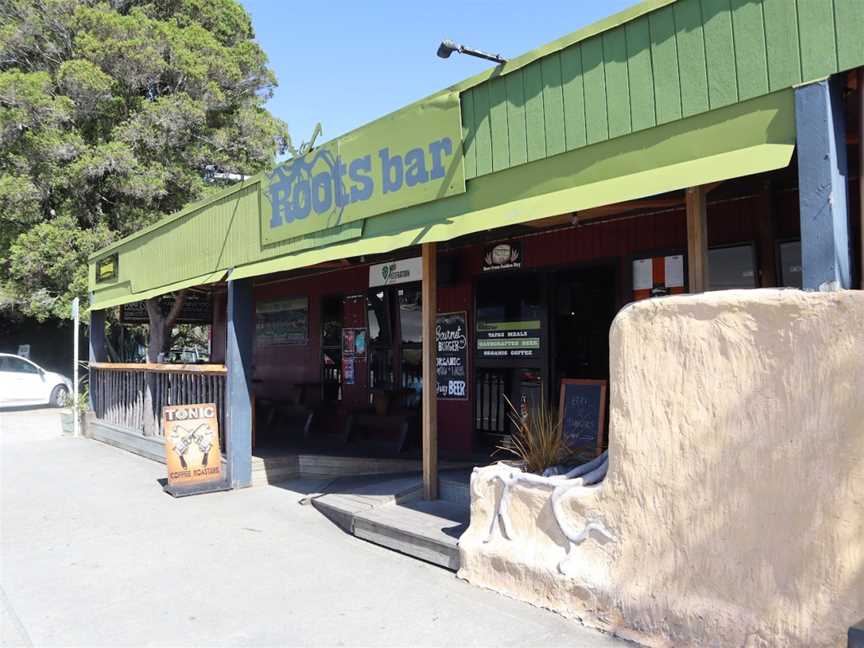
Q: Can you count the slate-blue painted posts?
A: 3